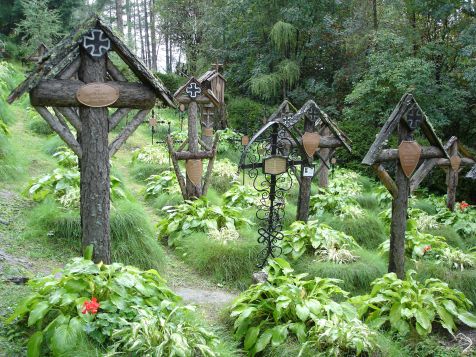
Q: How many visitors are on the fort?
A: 0